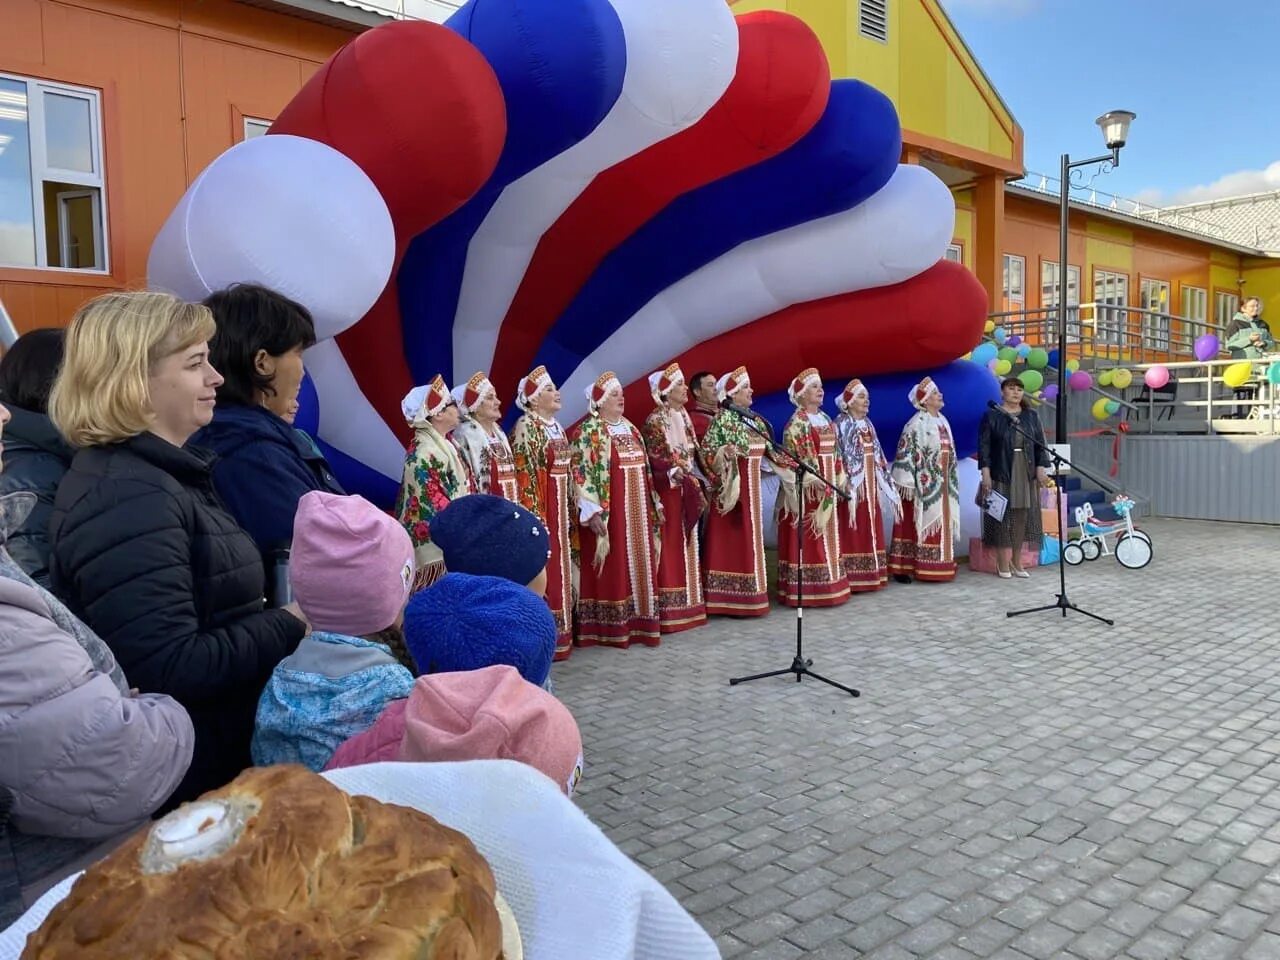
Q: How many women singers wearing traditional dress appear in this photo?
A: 9